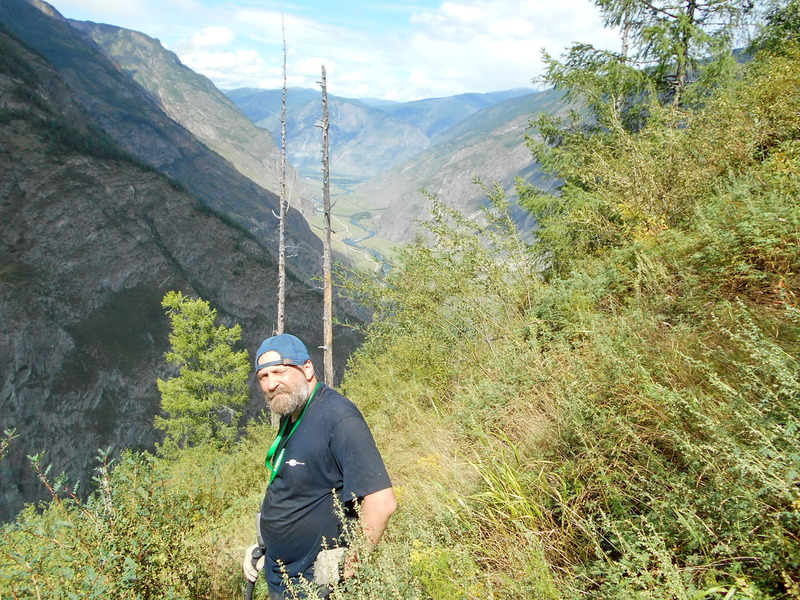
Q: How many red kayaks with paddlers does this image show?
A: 0